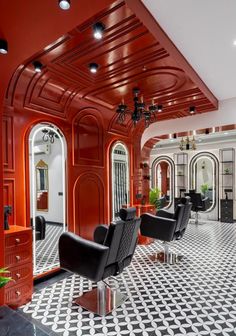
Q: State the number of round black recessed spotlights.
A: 7